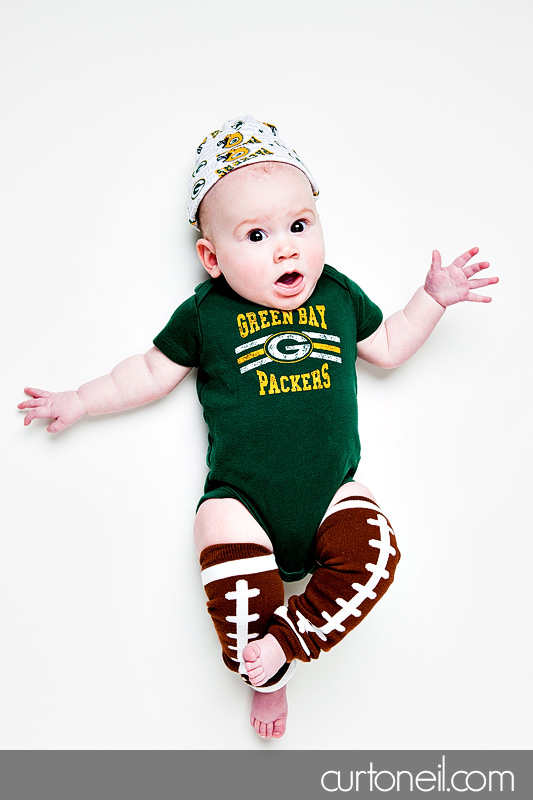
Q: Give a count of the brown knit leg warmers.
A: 2